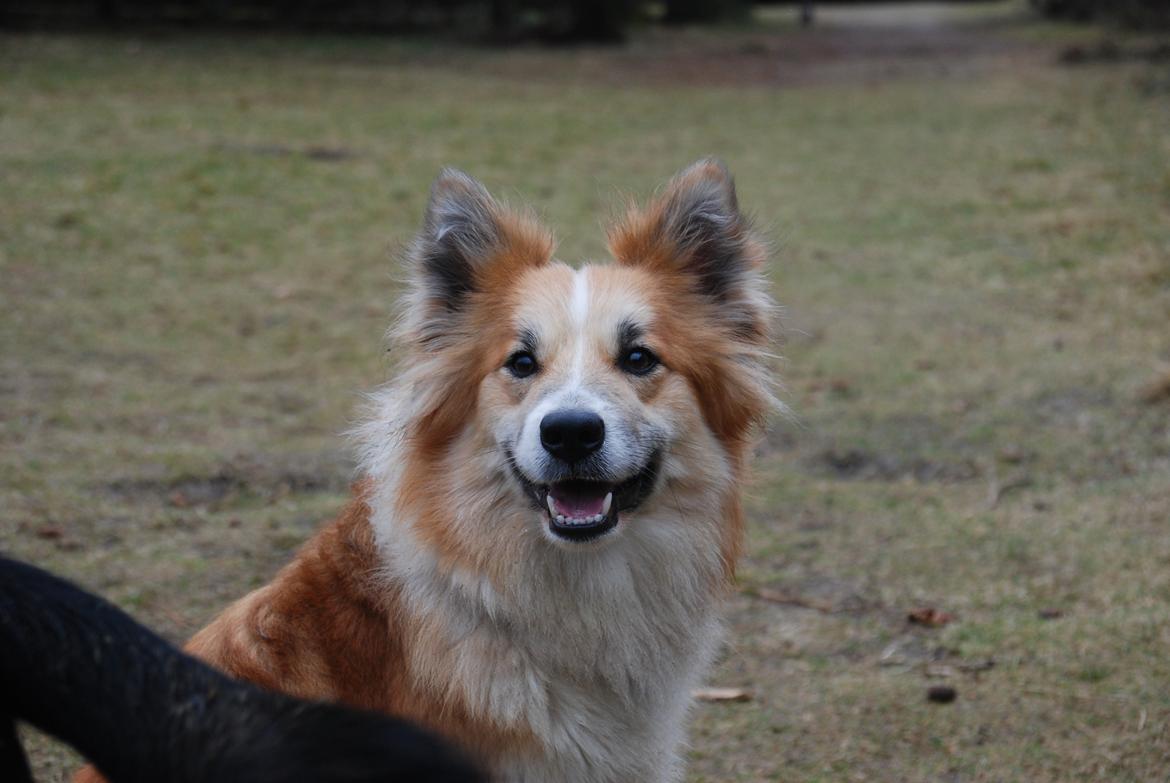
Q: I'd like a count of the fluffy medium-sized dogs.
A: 1